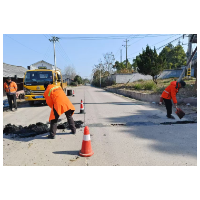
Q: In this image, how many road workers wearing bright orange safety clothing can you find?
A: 3